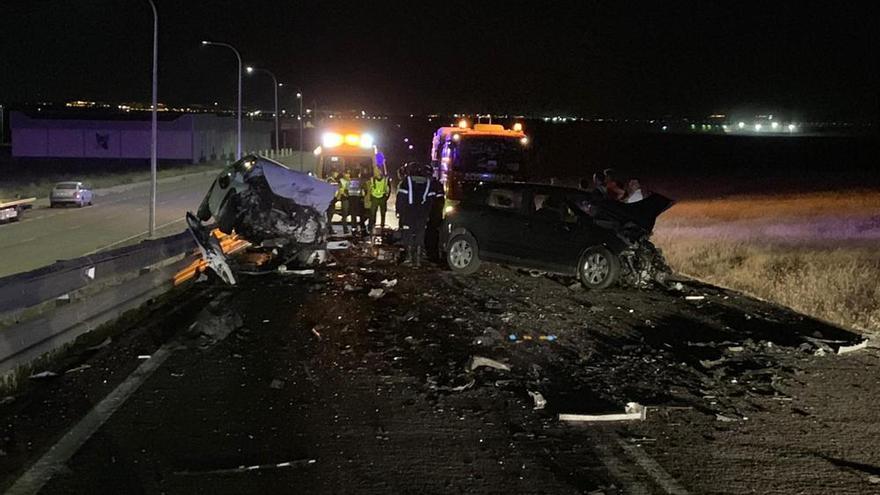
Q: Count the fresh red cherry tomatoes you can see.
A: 0